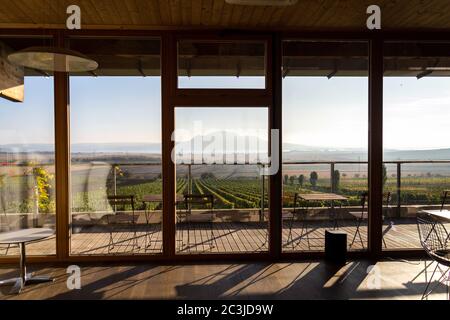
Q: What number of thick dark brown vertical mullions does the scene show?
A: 4